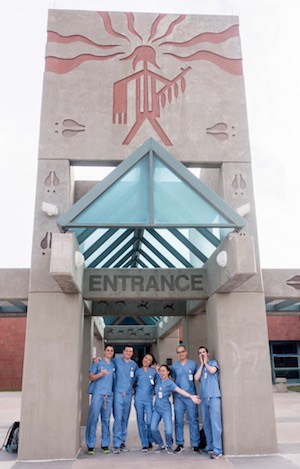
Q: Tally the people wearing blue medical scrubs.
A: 6